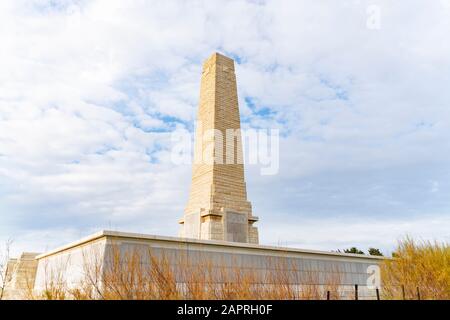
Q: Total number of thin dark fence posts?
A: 5